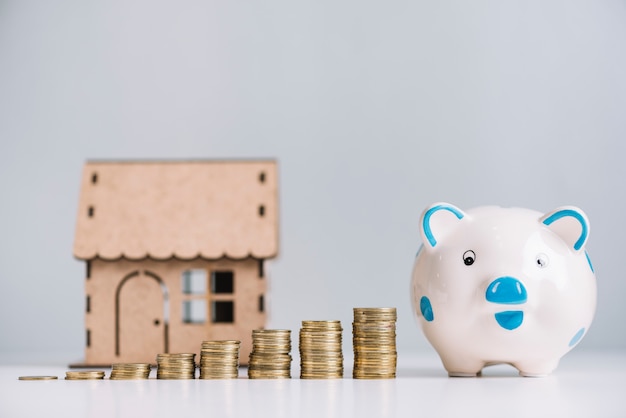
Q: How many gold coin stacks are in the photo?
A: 8